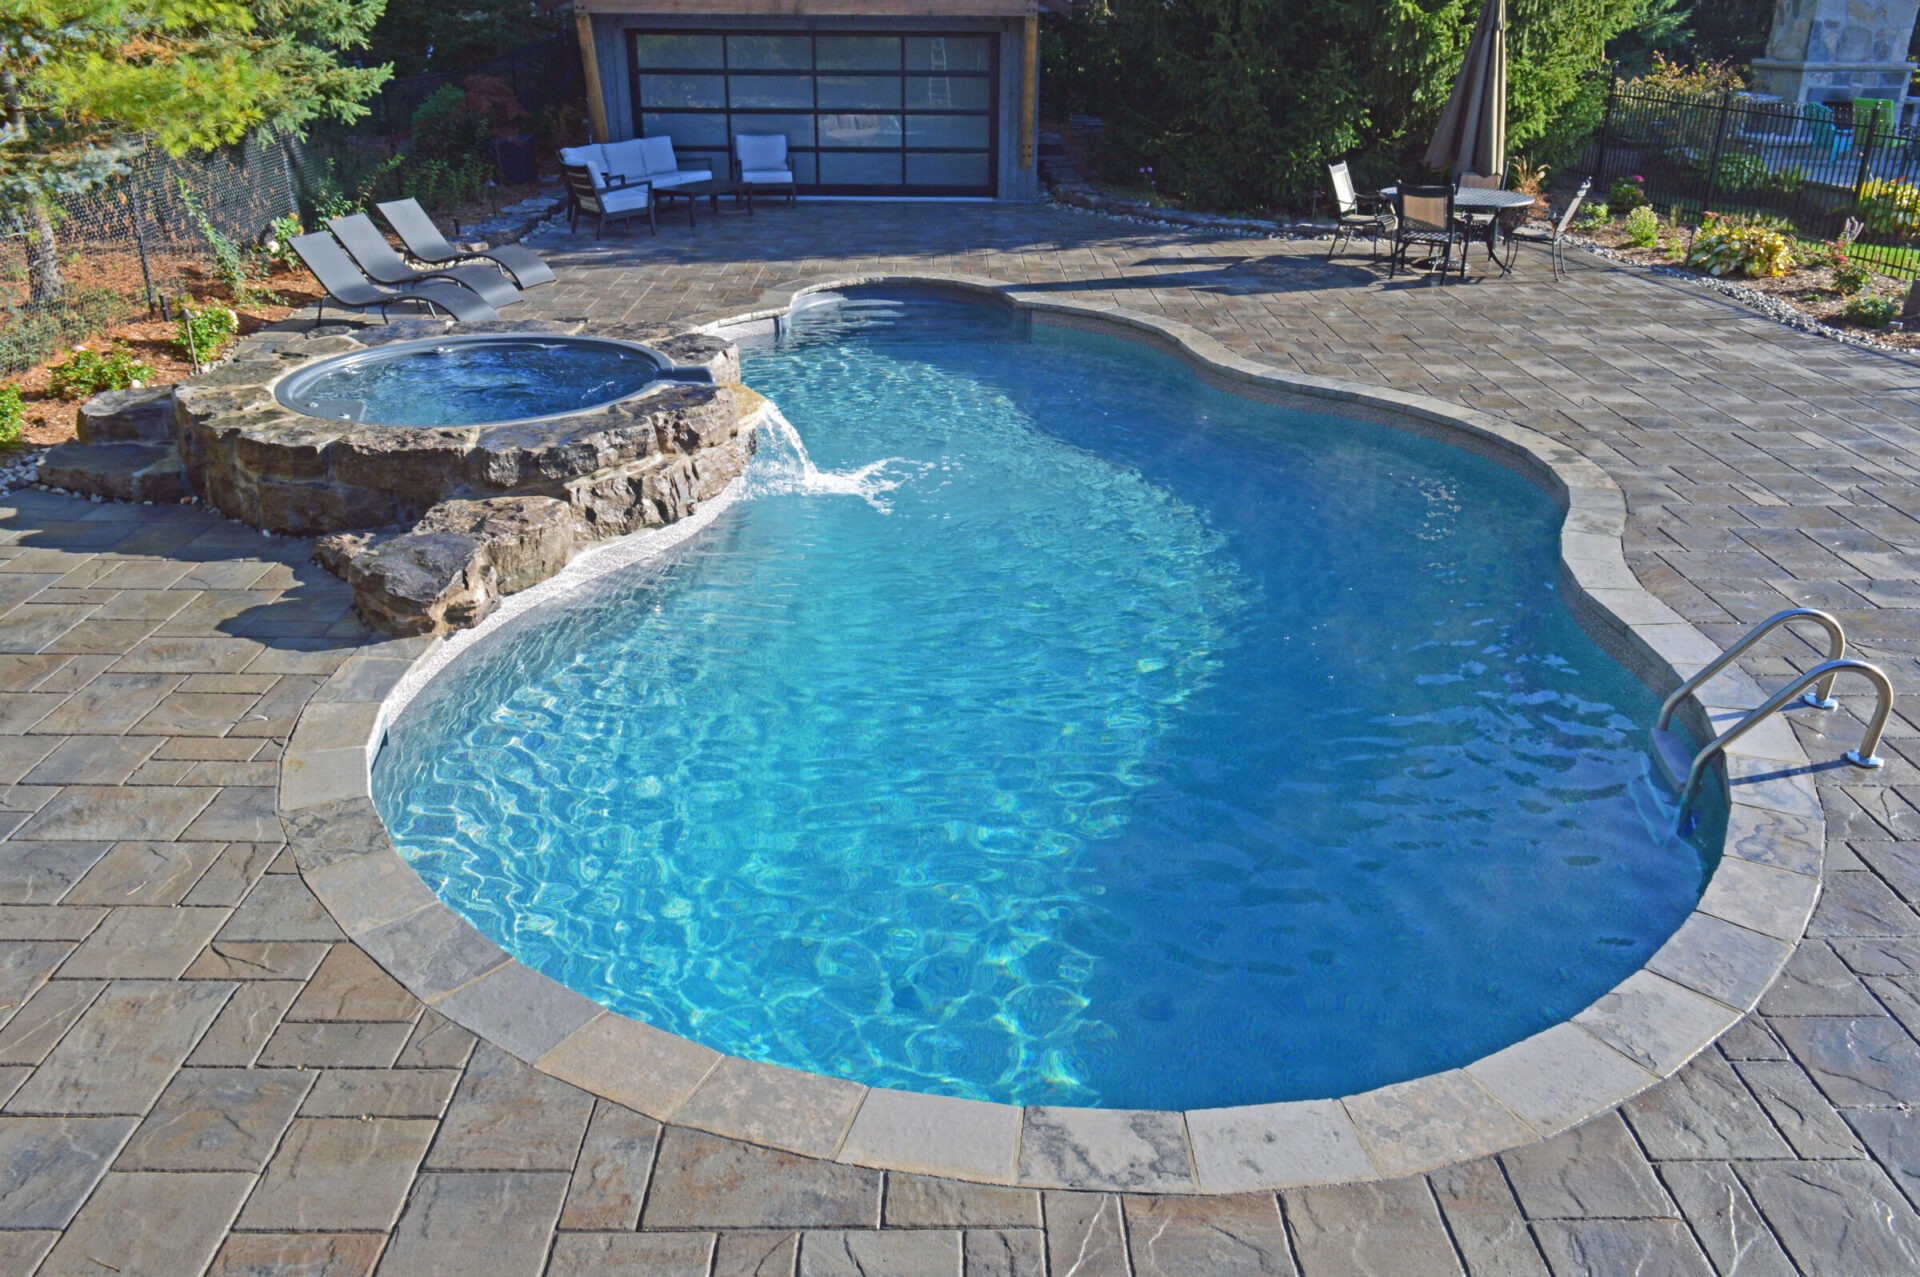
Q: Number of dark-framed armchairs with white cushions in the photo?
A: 2